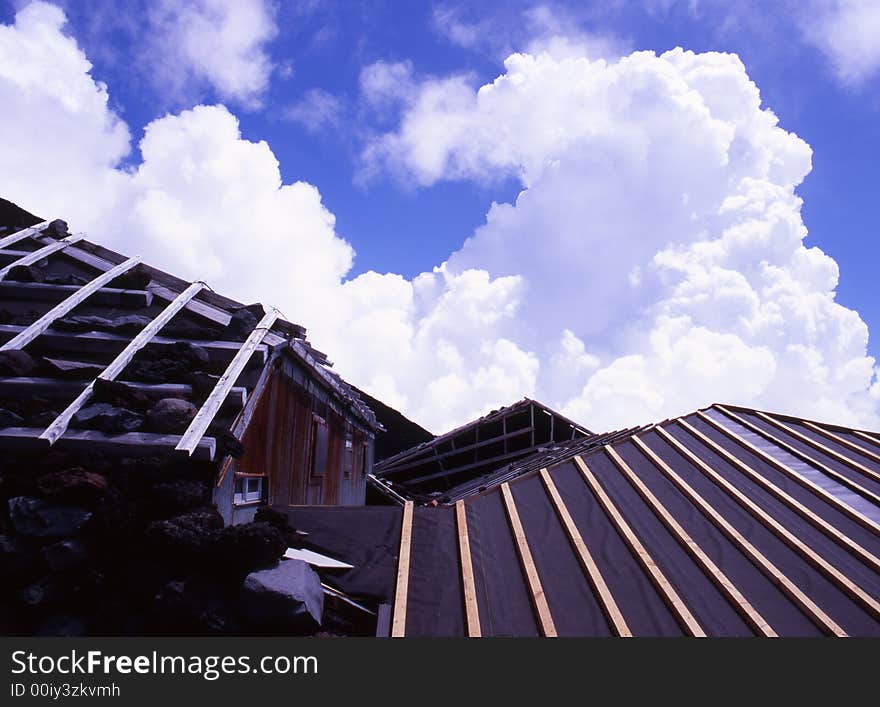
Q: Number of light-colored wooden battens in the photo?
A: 14